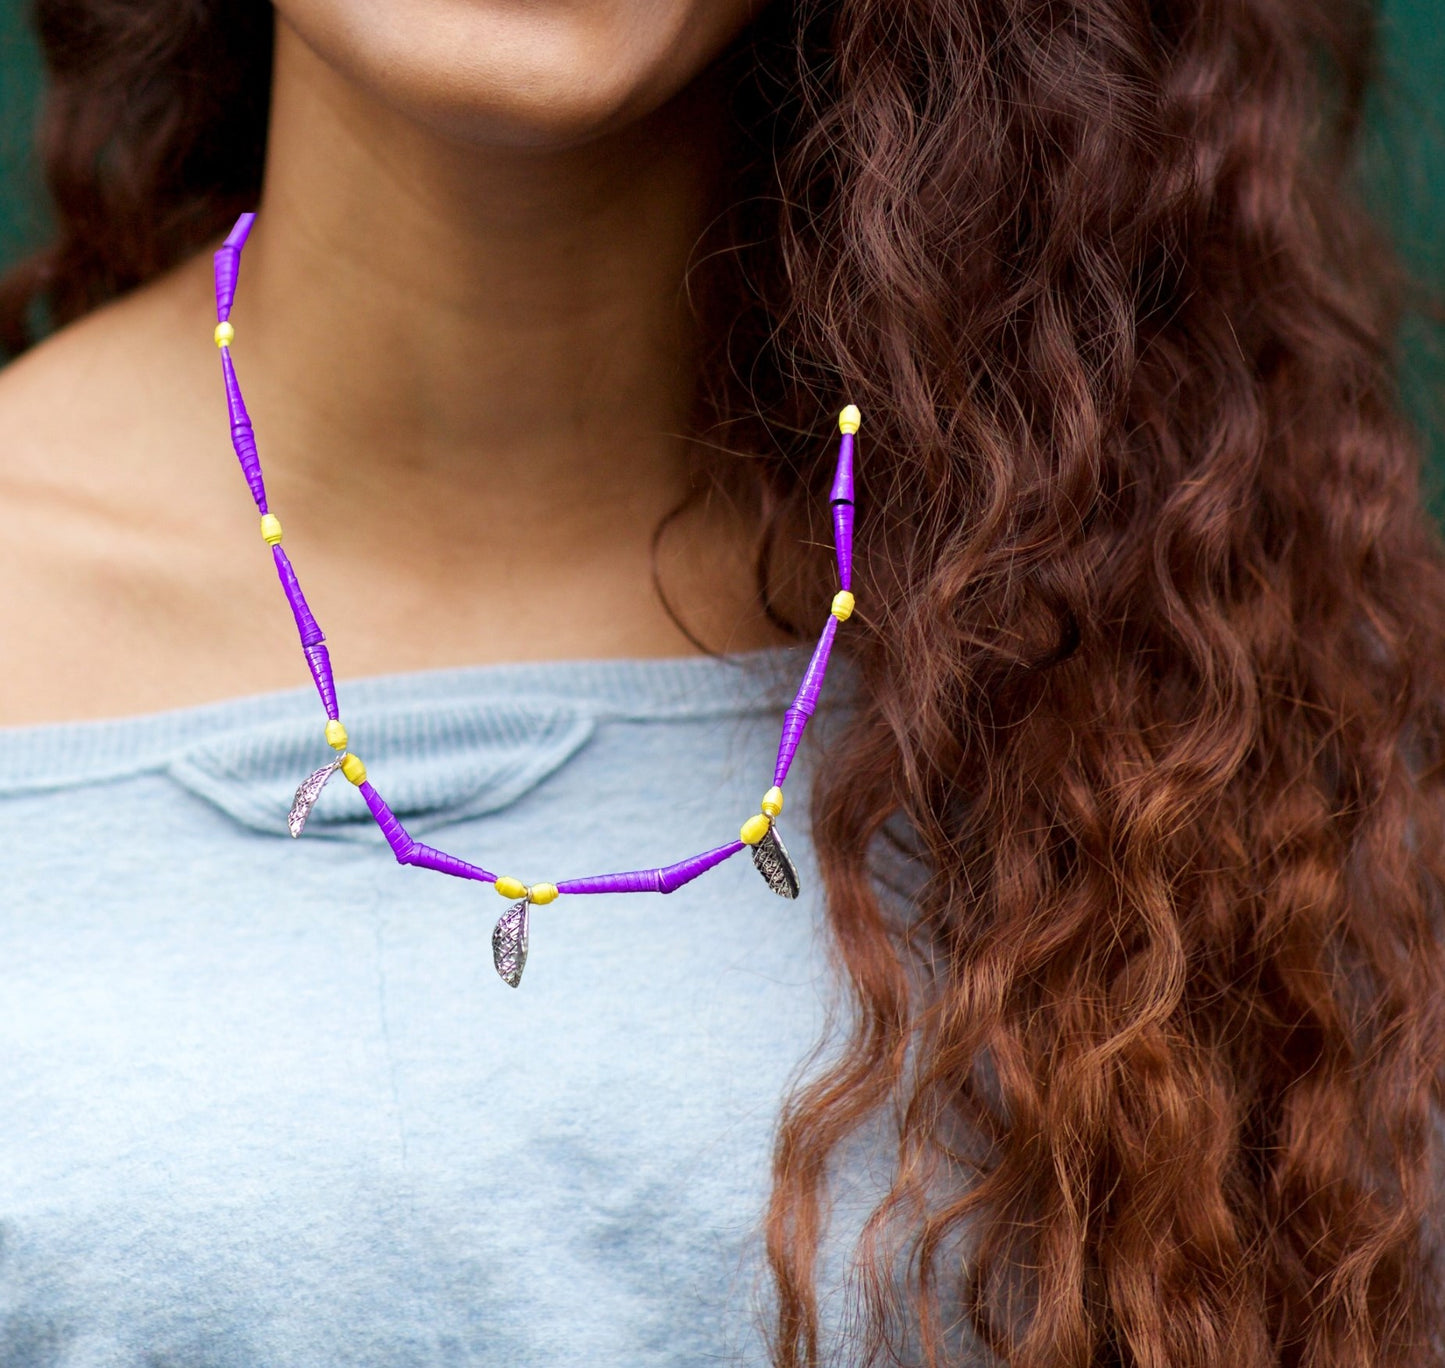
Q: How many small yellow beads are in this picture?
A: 10